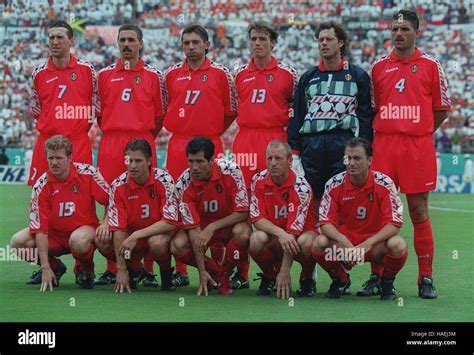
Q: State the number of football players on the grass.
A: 11